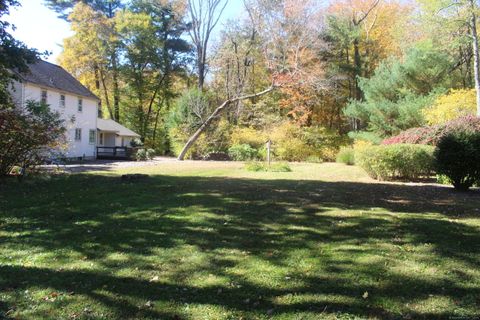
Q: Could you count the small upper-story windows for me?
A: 3